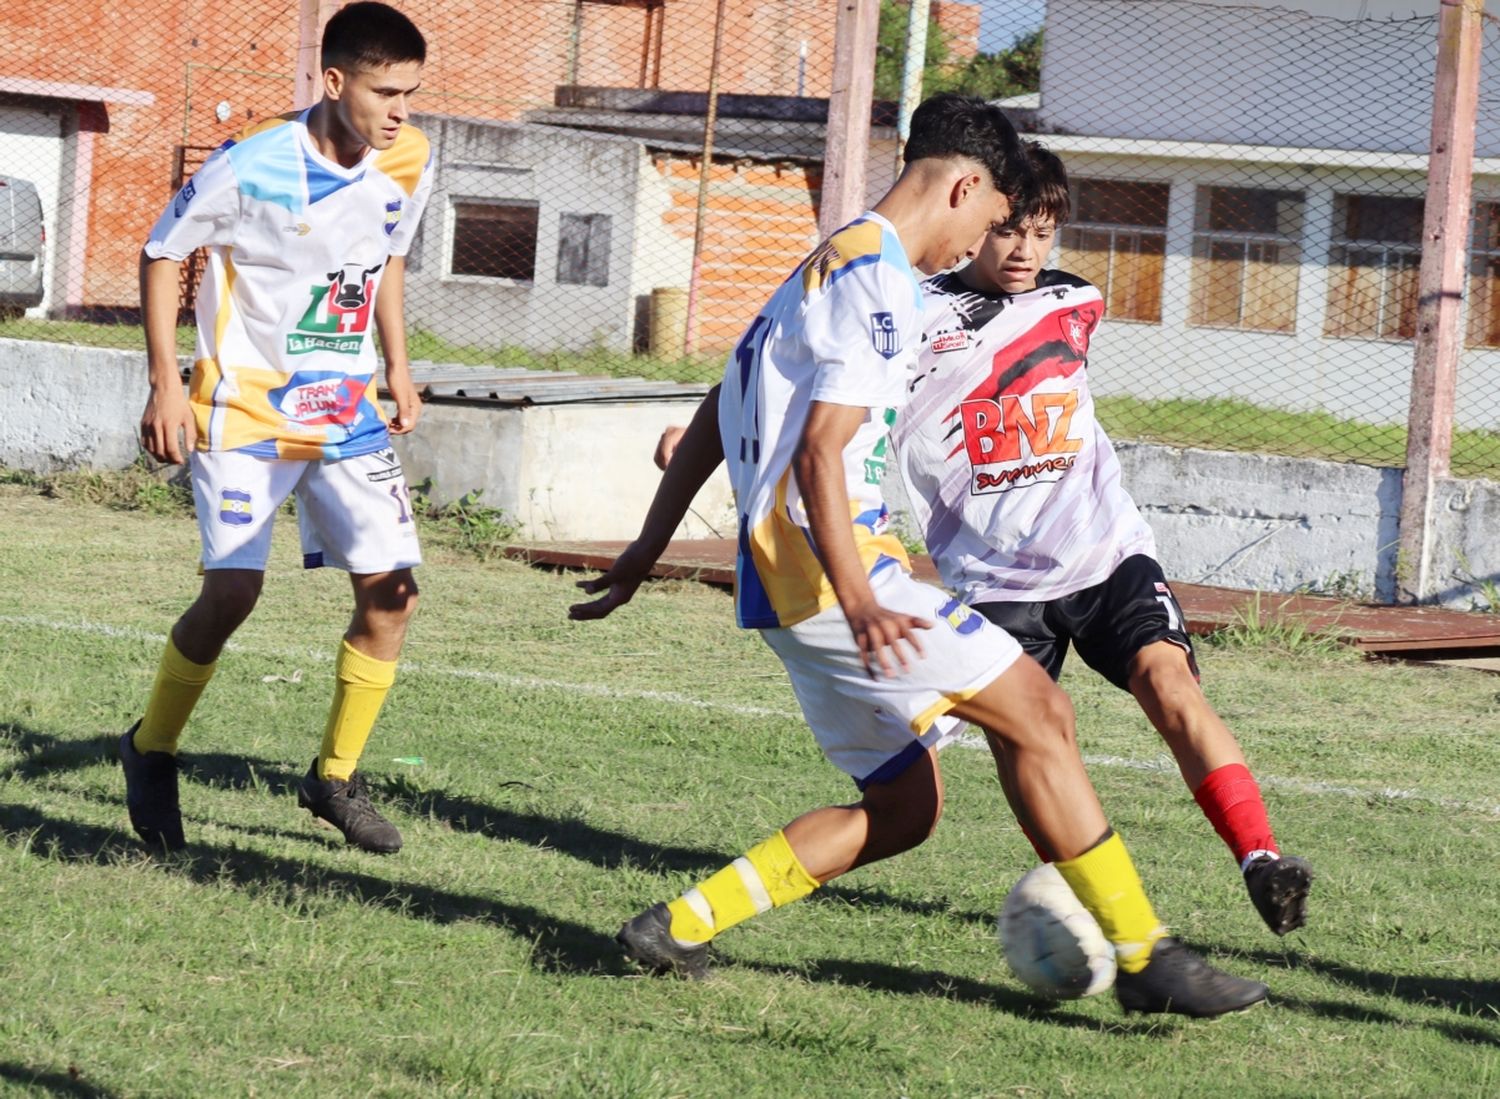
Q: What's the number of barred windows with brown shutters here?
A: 4